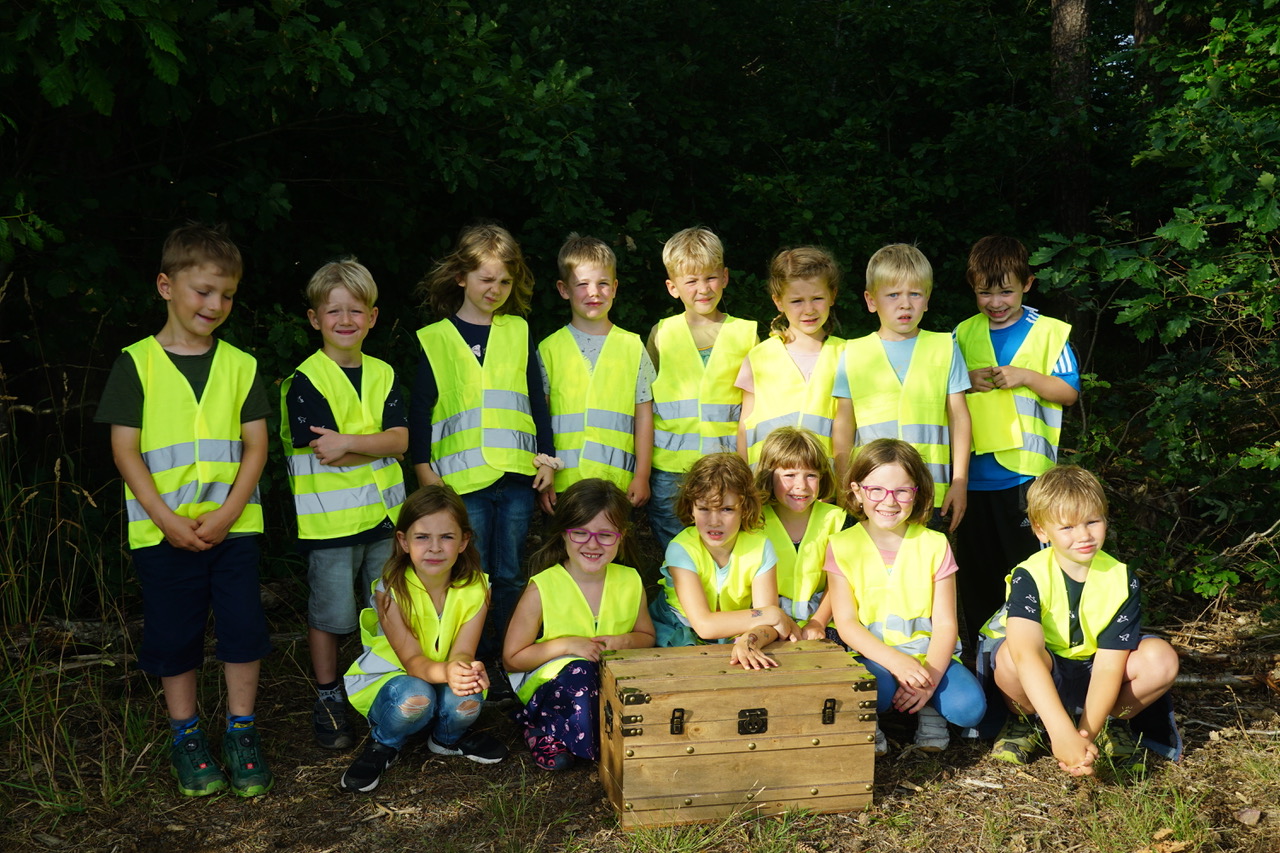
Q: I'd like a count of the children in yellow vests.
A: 14